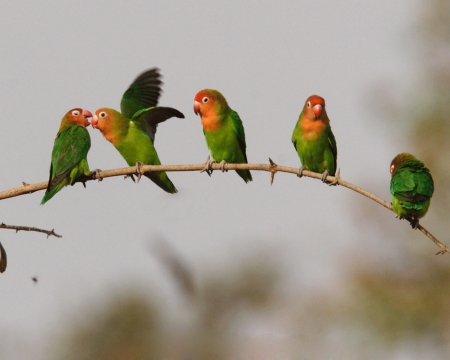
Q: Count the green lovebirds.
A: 5